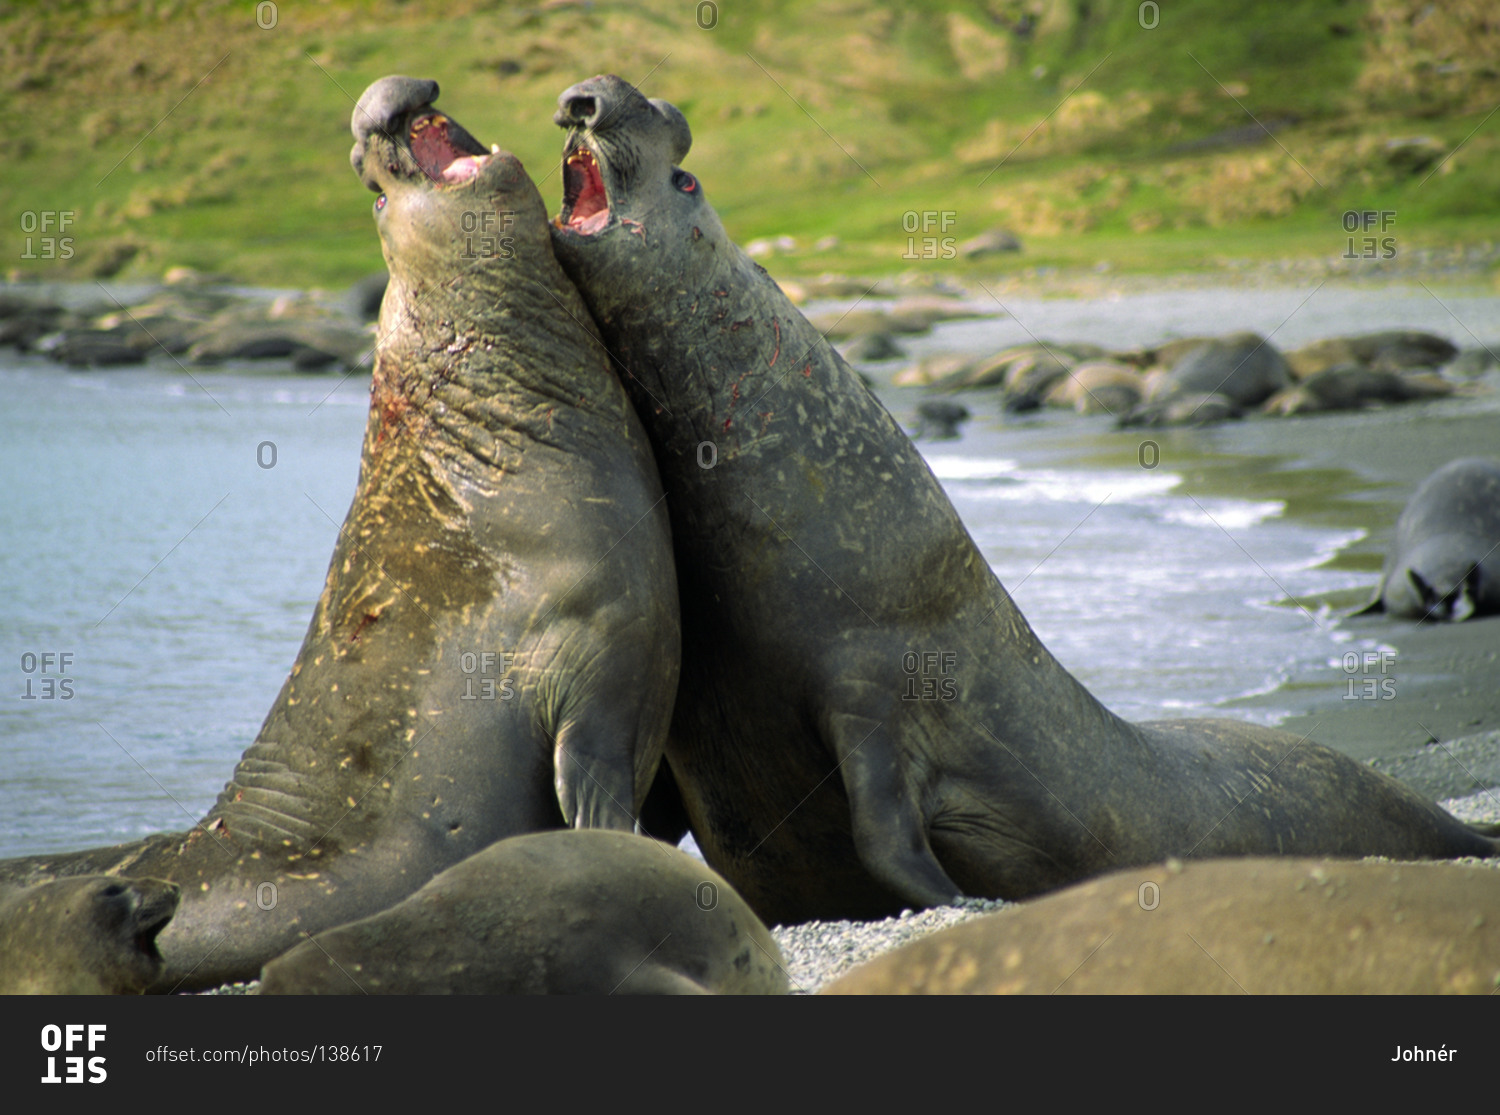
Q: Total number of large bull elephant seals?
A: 2